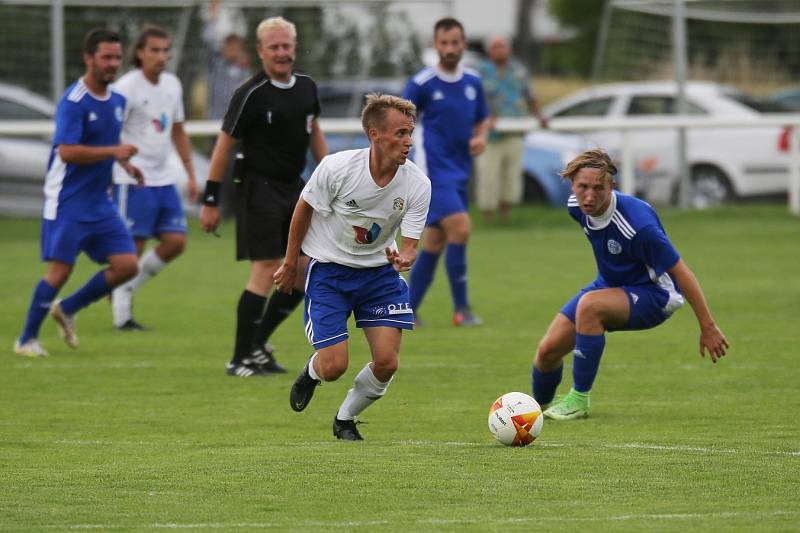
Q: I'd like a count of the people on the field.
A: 6